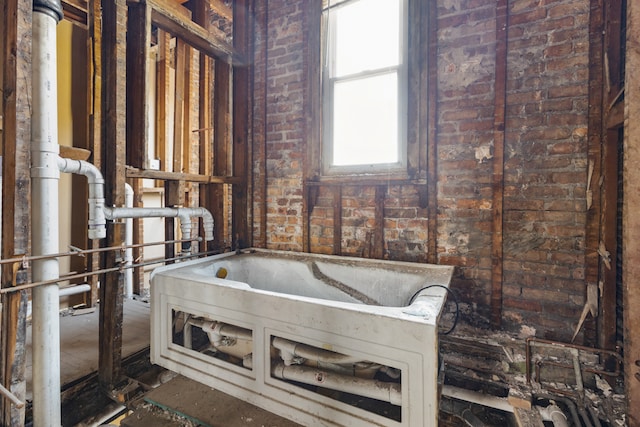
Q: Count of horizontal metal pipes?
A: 2